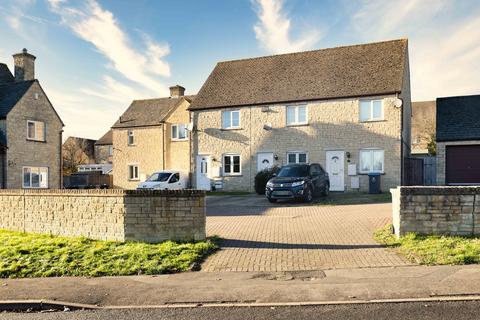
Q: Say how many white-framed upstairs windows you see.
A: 6